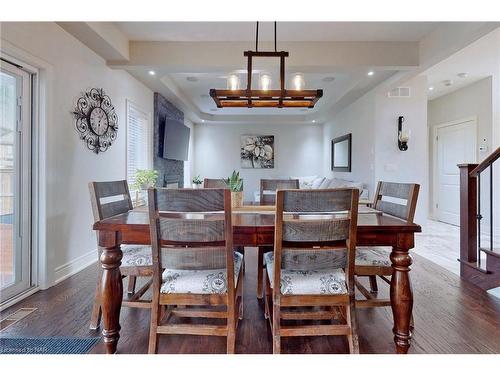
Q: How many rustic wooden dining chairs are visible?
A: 6